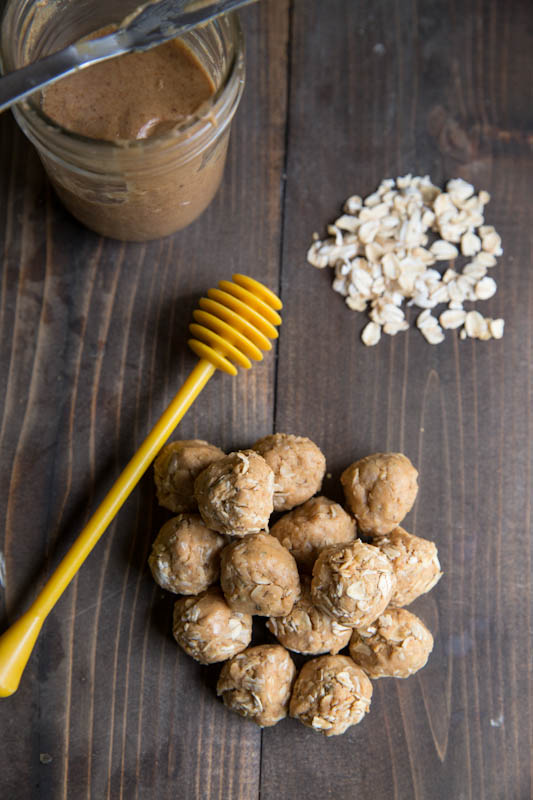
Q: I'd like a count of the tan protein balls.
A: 14